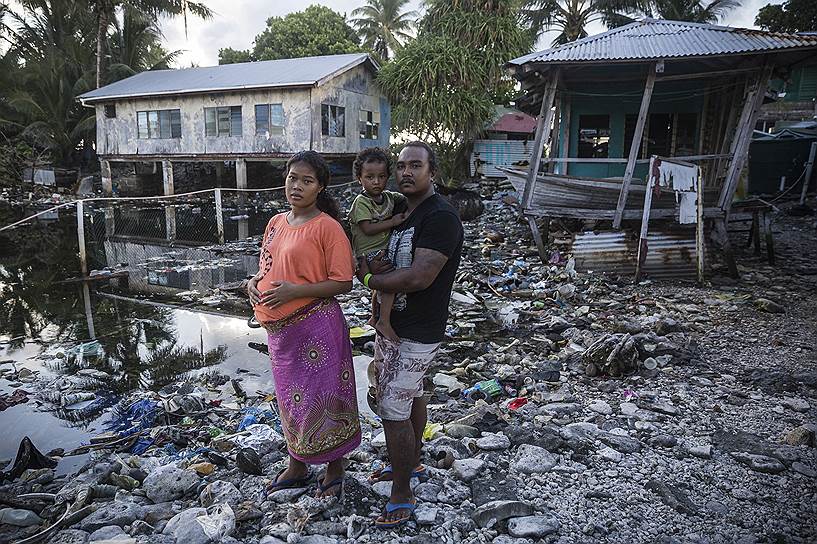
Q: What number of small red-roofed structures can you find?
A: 1